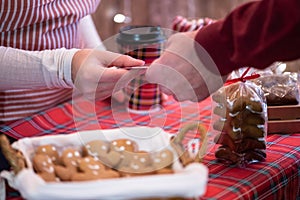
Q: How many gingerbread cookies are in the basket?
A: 8